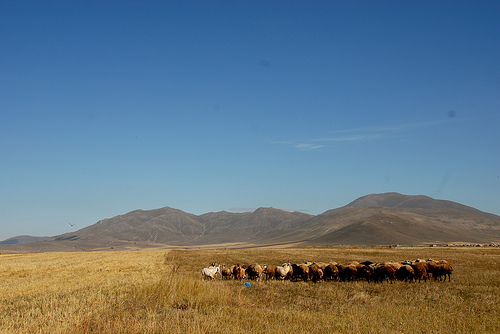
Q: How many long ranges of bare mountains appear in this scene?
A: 1